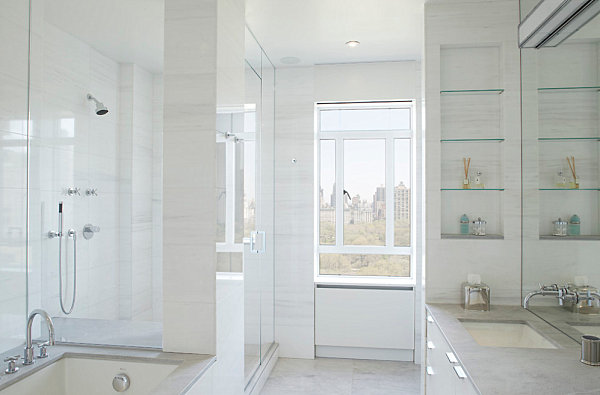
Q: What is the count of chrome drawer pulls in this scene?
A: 5